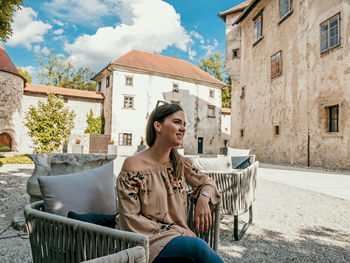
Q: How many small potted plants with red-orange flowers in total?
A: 2